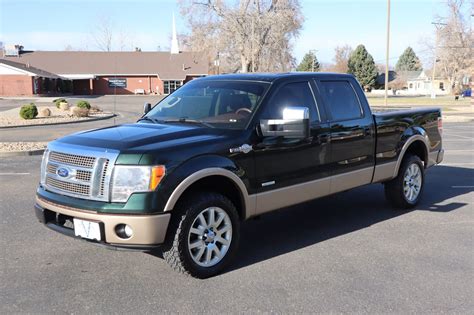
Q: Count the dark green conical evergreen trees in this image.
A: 3